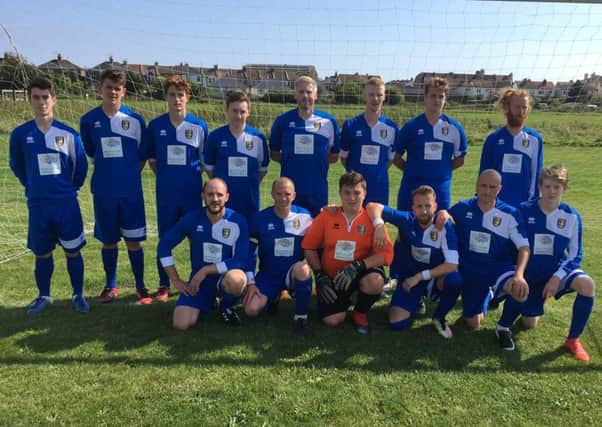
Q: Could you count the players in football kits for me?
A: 14